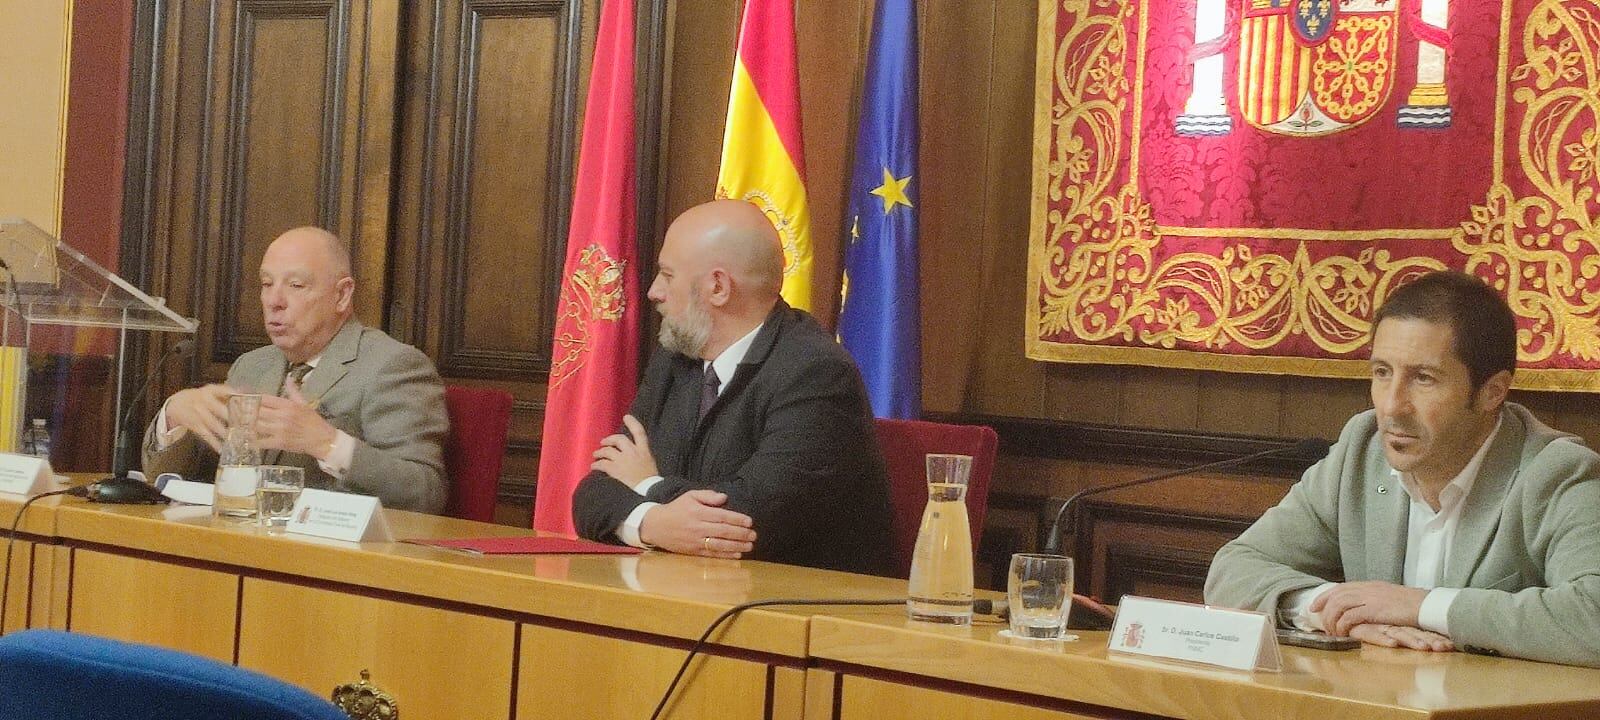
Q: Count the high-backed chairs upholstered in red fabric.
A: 2